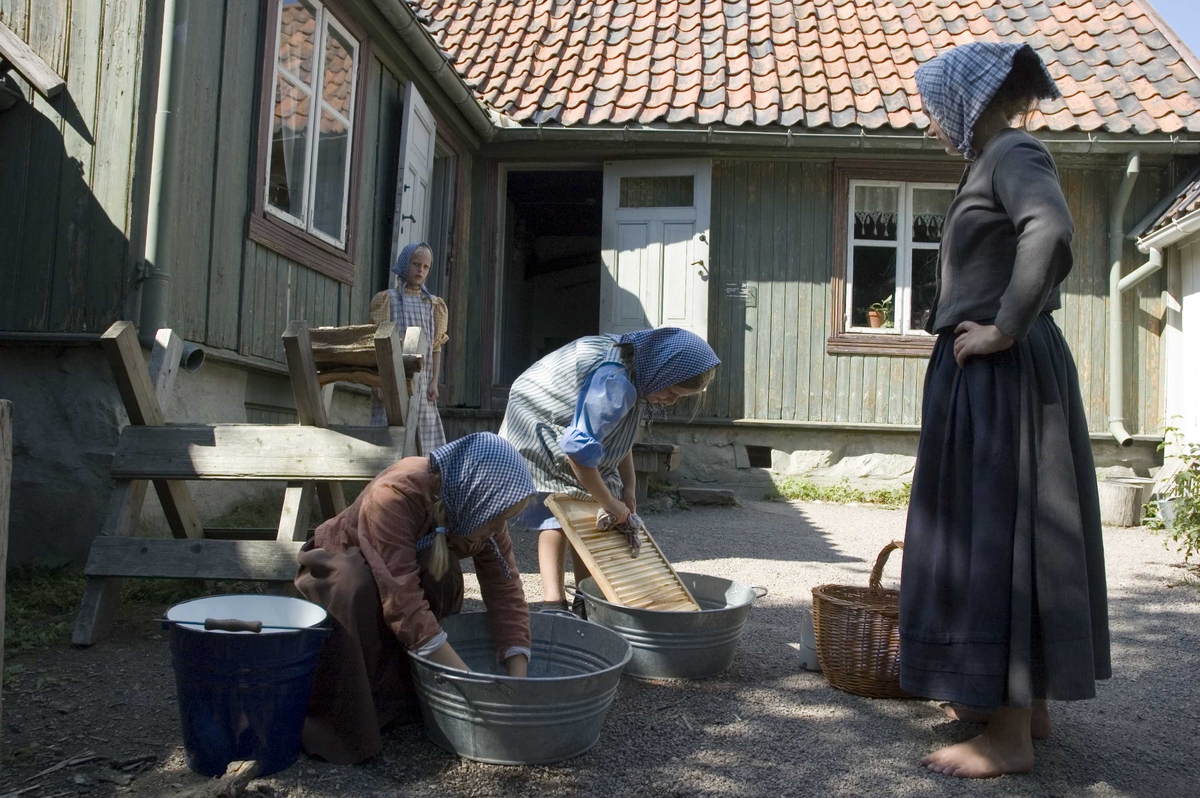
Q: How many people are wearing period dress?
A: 4